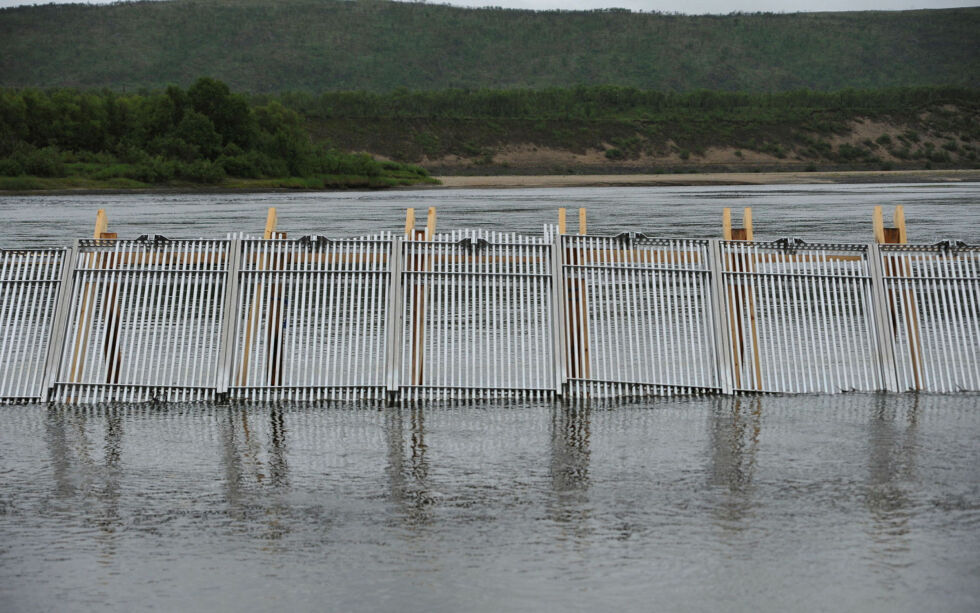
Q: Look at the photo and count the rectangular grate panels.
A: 7